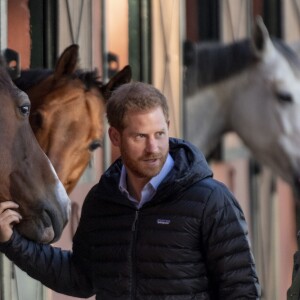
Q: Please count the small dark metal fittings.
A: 2